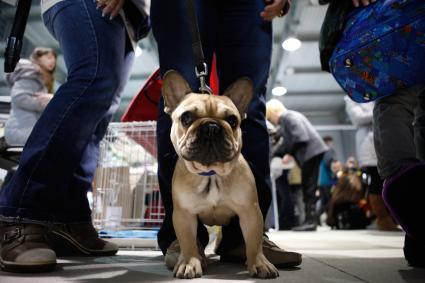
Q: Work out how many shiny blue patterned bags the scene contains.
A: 1